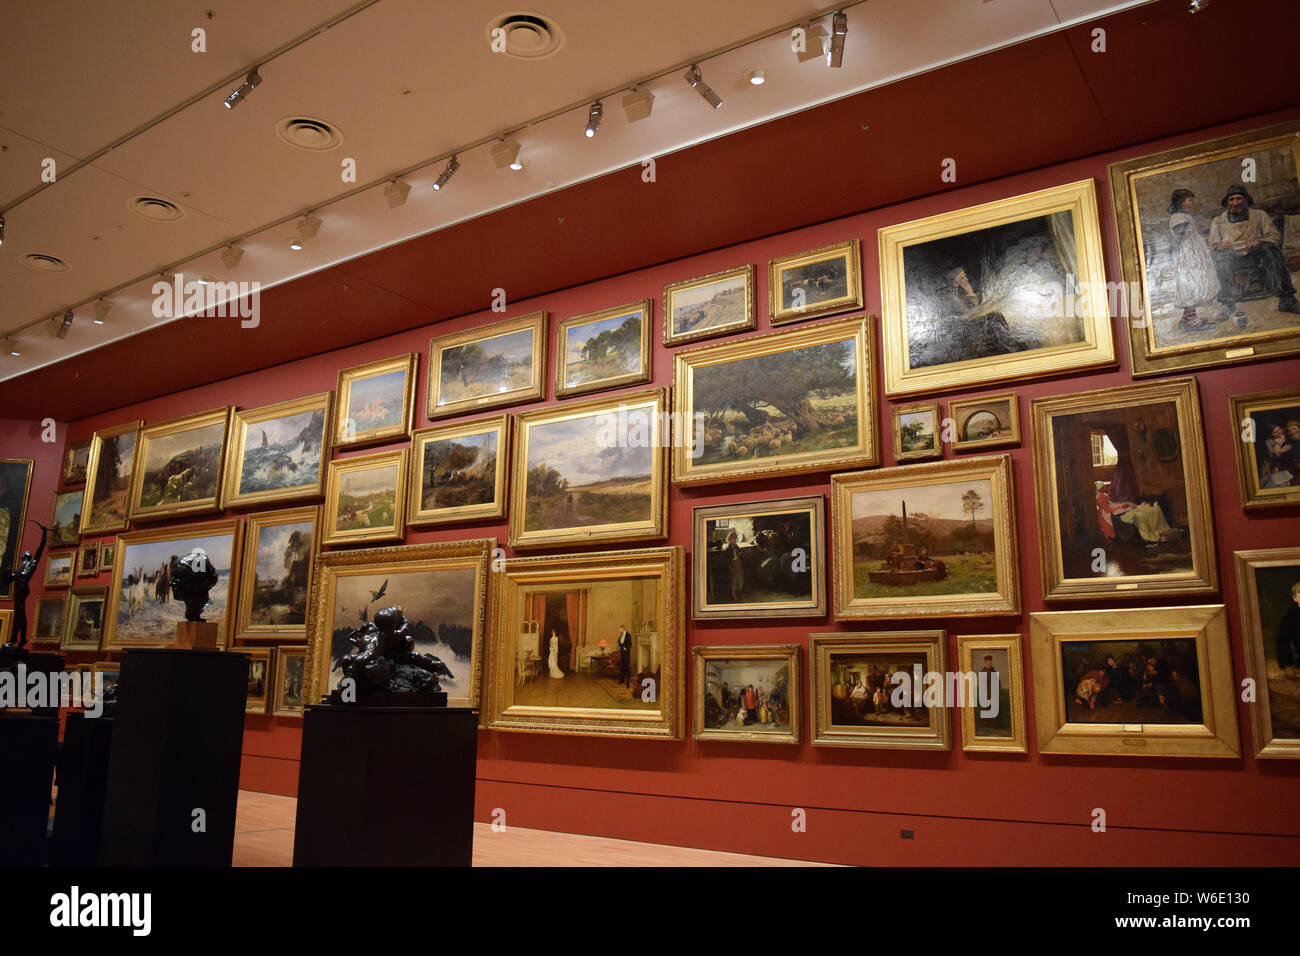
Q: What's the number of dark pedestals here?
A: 4